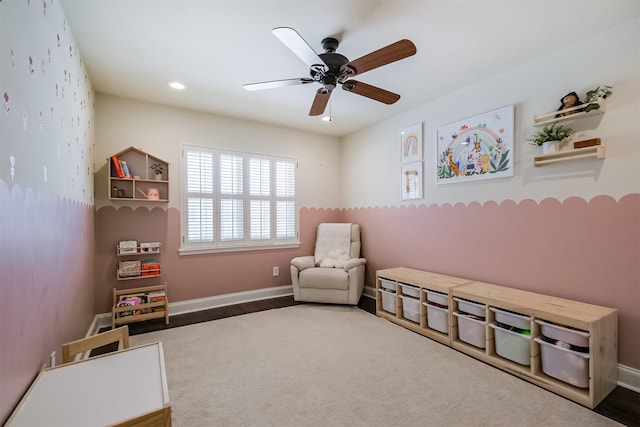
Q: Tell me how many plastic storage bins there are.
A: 12